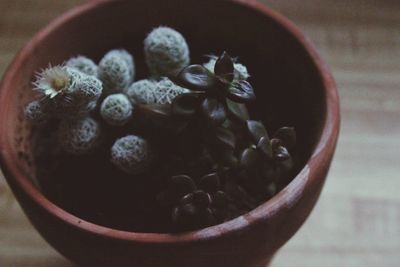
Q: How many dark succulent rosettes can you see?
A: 3